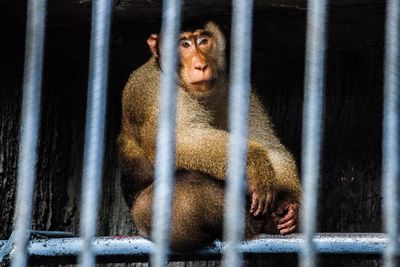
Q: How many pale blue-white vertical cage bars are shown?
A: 6